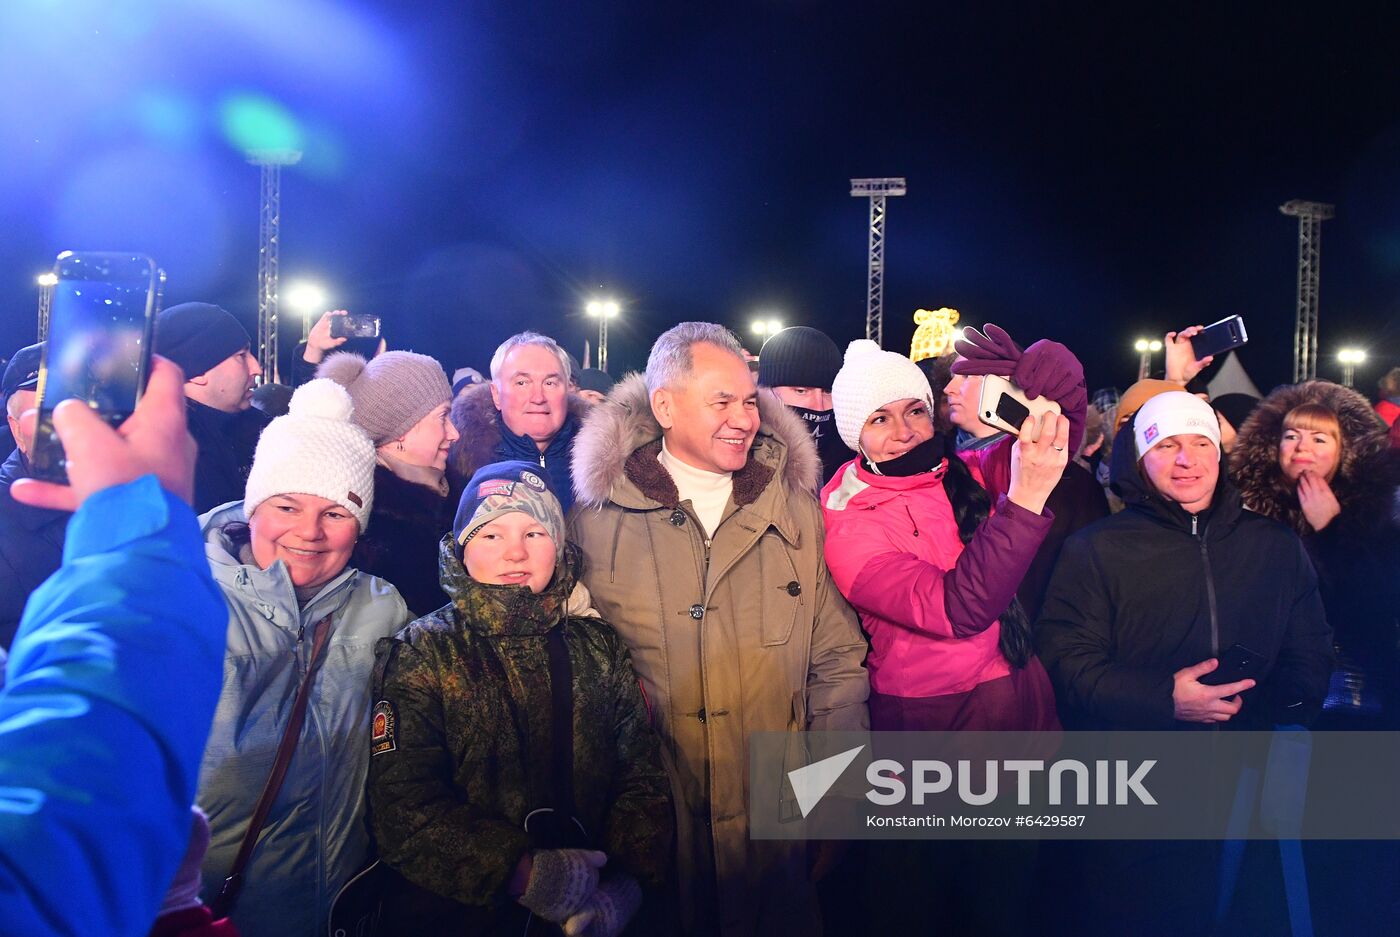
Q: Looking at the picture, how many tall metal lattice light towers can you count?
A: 3